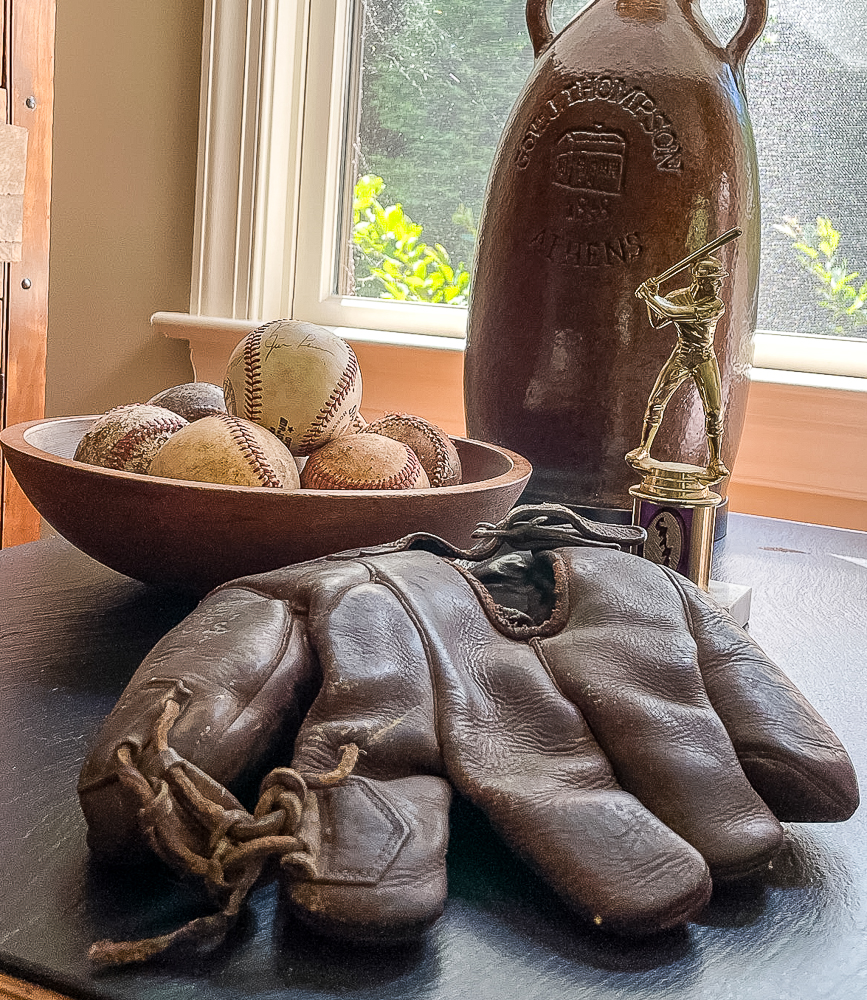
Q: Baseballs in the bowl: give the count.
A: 7